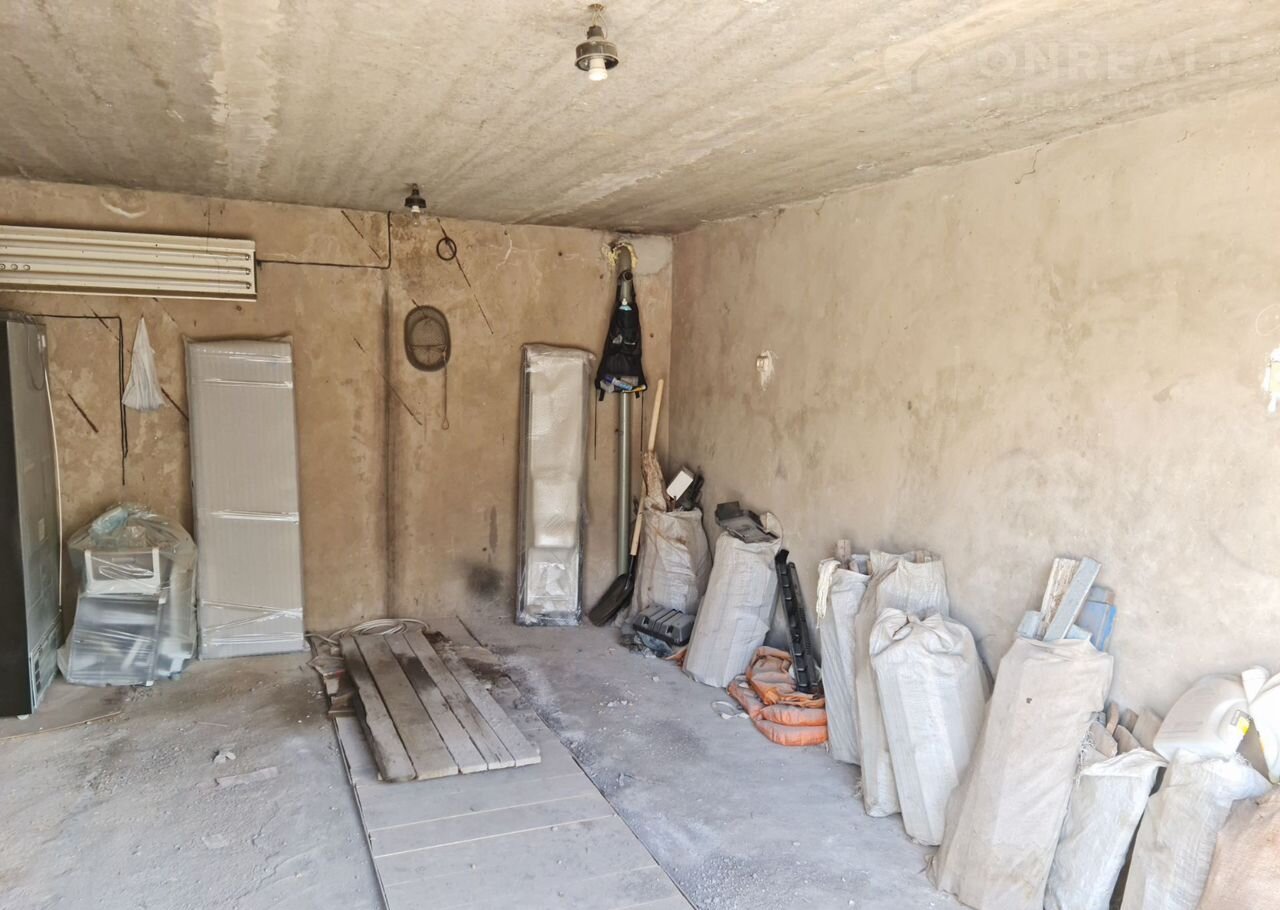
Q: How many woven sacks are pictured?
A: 9